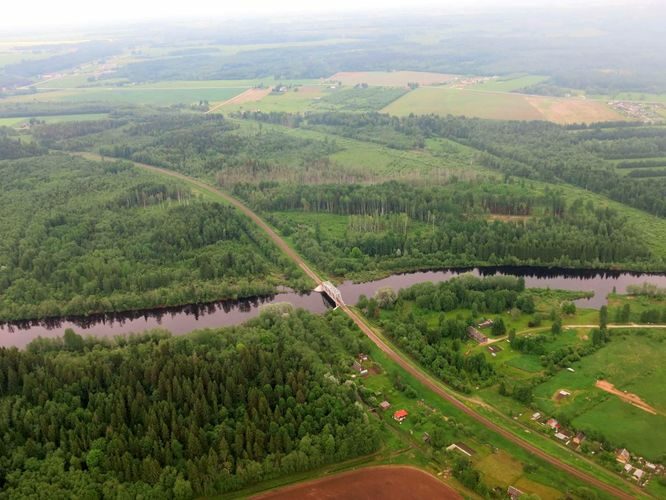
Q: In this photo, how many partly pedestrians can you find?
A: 0